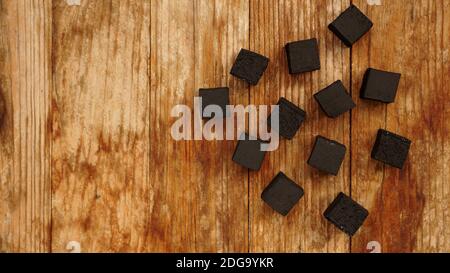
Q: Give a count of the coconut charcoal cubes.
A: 12